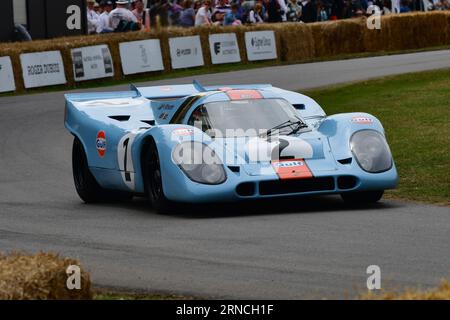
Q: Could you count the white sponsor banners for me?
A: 7